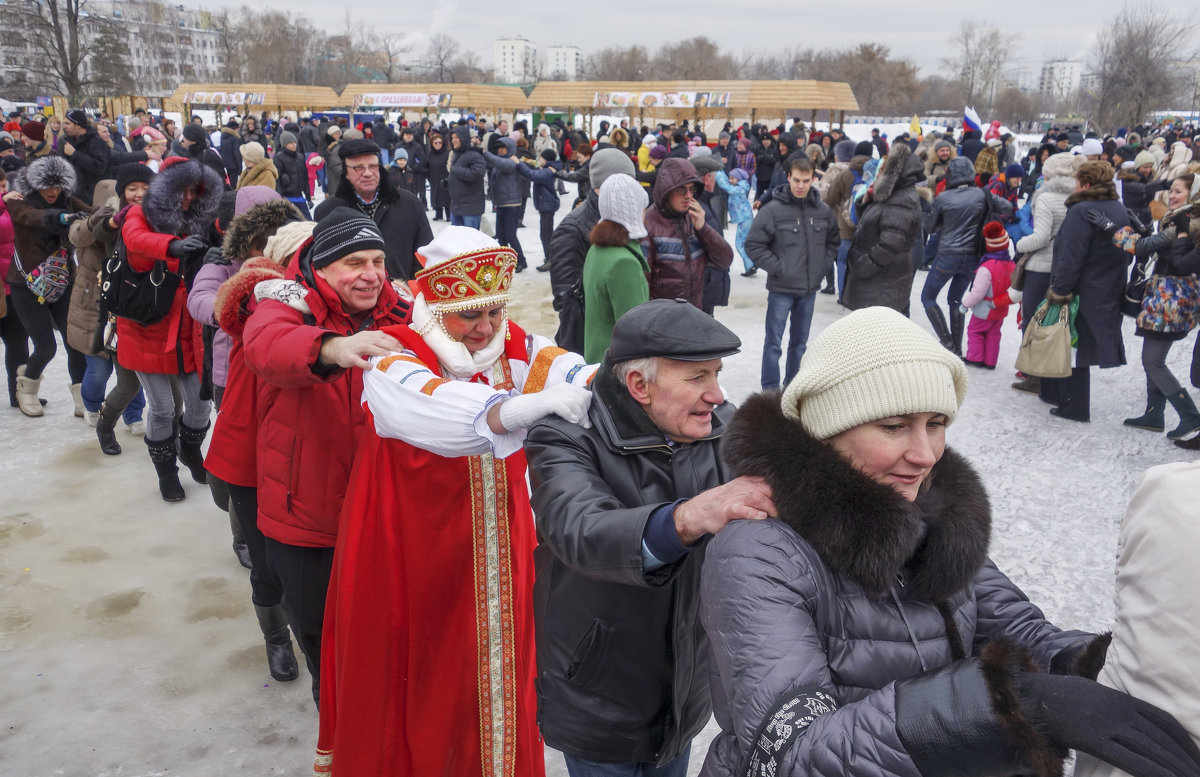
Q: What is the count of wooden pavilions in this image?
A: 3